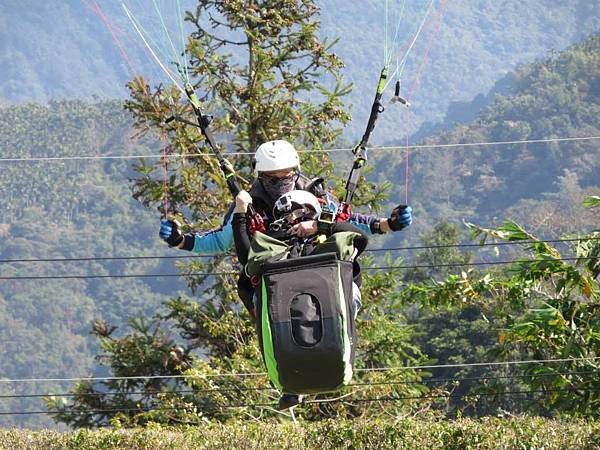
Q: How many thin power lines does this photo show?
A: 6